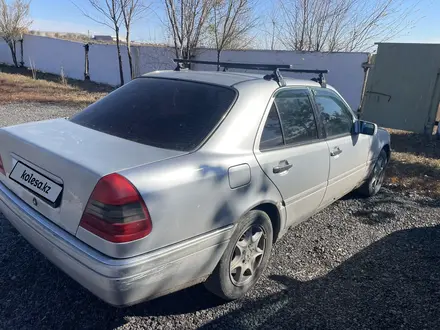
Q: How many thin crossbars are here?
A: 2